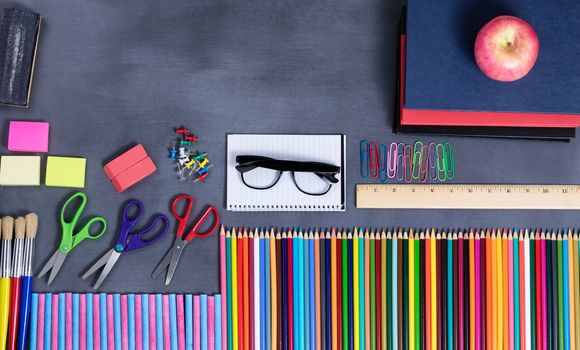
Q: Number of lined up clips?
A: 11